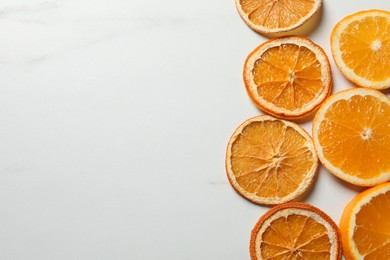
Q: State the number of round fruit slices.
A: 7